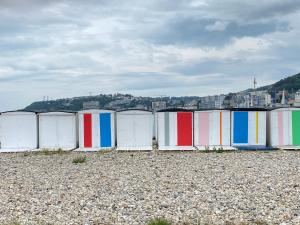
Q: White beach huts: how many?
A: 3